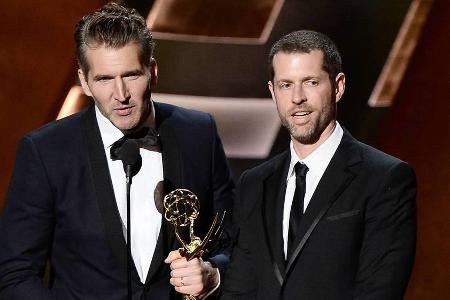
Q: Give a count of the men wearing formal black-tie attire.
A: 2